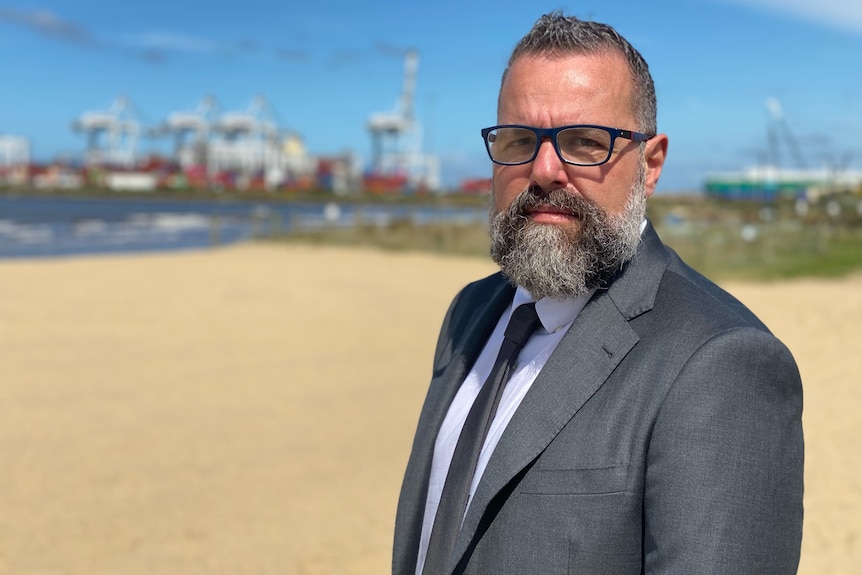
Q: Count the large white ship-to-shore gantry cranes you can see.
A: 4